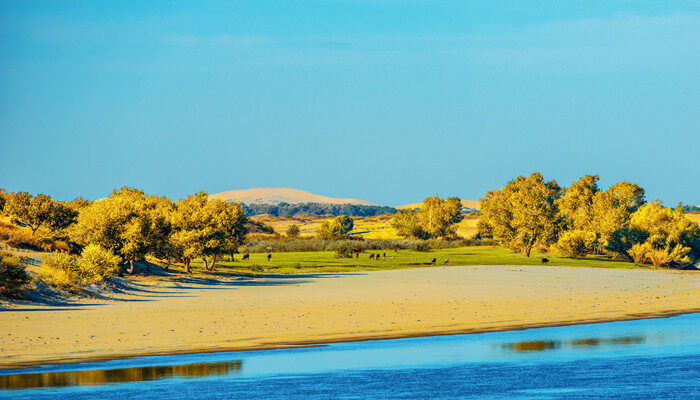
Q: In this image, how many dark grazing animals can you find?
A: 9